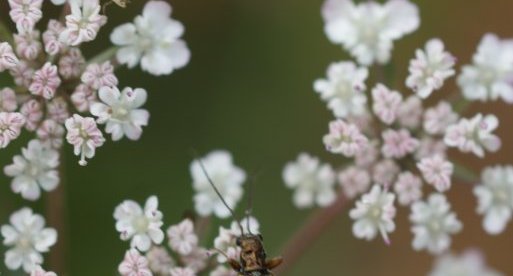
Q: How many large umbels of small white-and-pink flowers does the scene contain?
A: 3